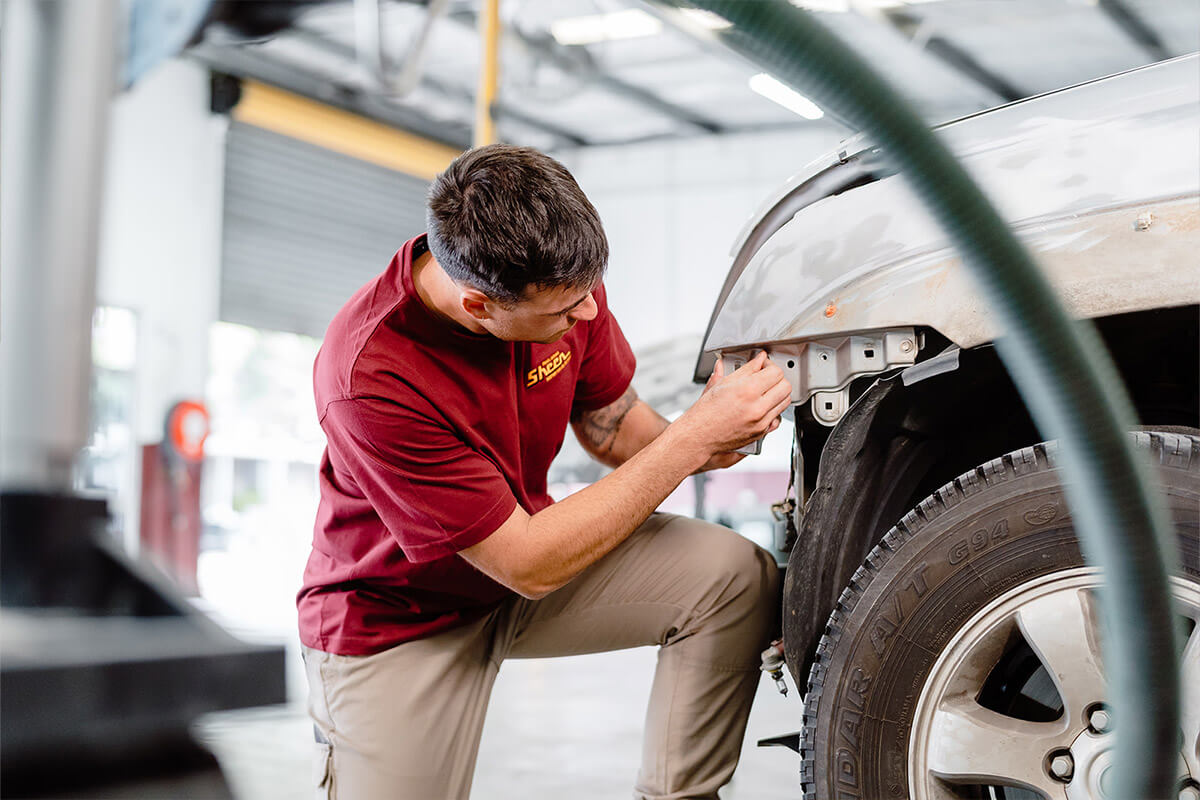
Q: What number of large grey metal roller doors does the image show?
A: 1